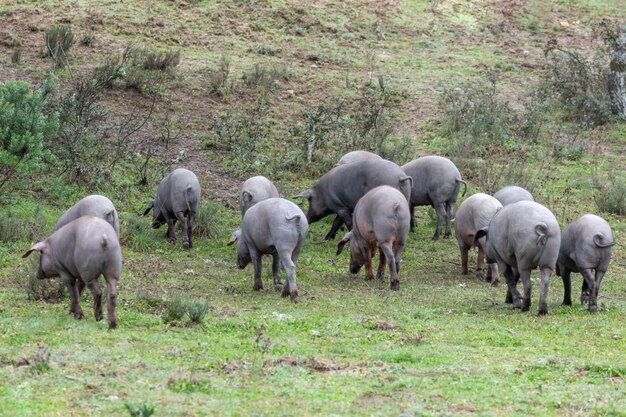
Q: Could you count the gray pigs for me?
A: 13